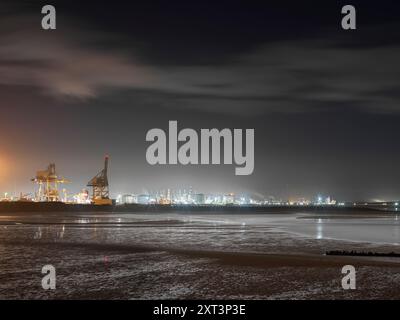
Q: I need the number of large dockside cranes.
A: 2